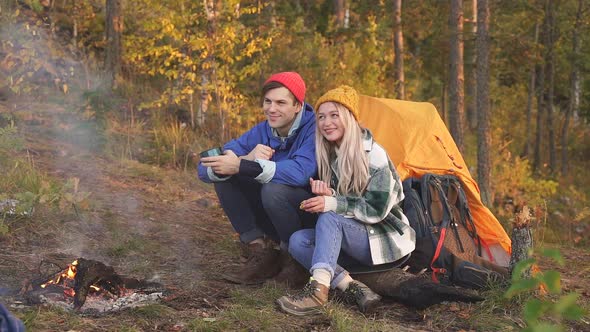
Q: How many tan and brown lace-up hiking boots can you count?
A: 2